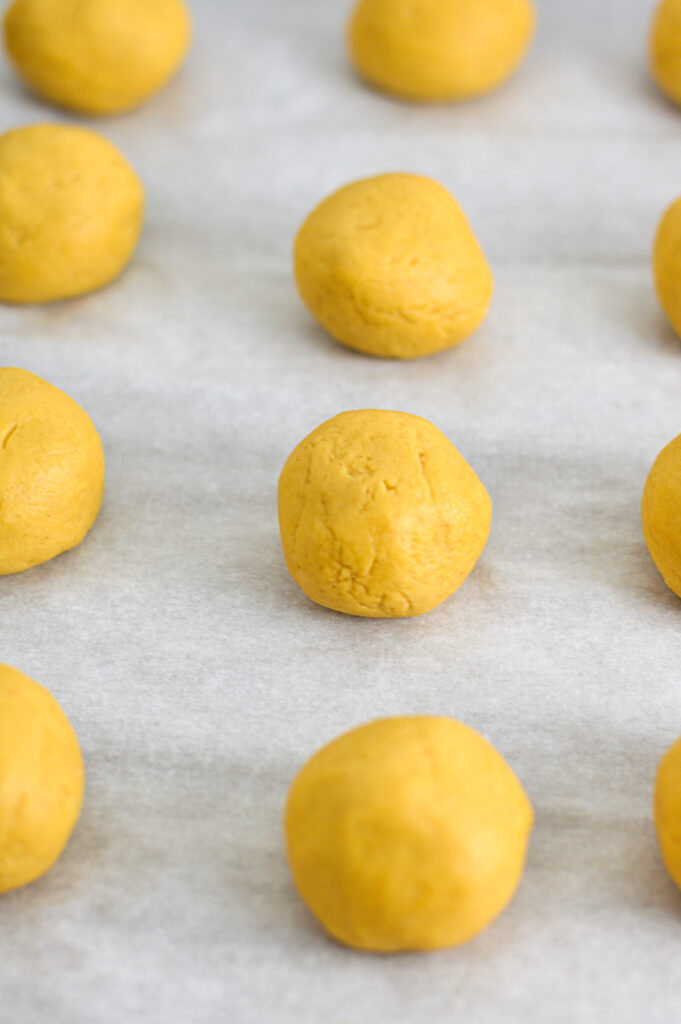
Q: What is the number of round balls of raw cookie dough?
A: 12